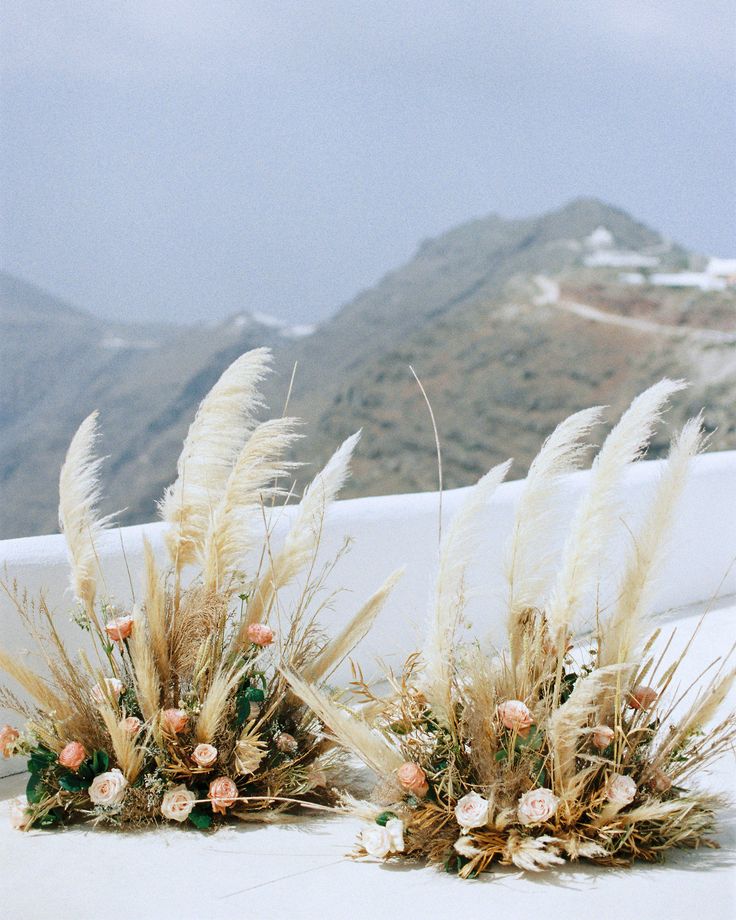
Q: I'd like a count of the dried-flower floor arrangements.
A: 2